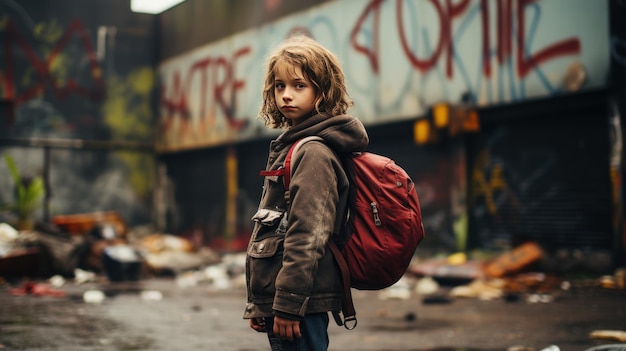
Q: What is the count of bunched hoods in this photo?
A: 1